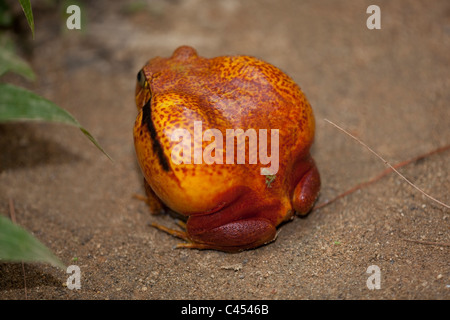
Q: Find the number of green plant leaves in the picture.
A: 4